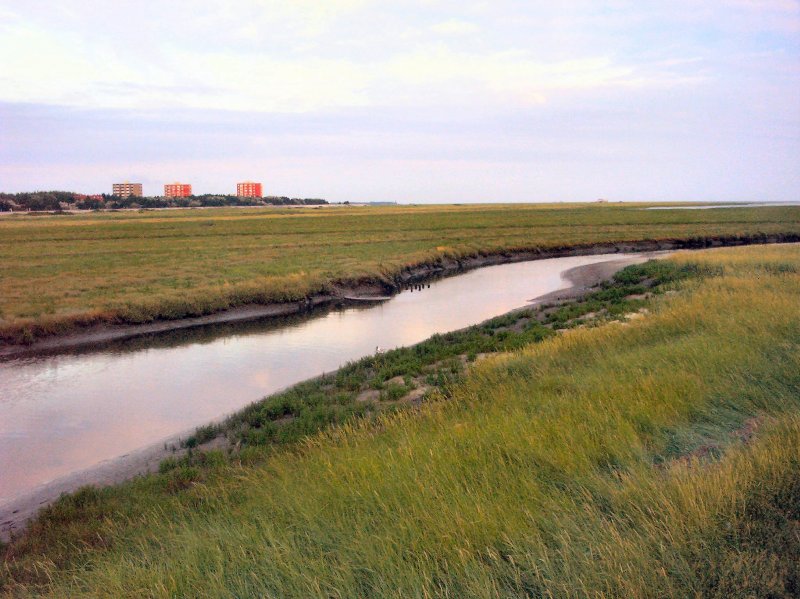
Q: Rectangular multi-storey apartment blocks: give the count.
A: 3